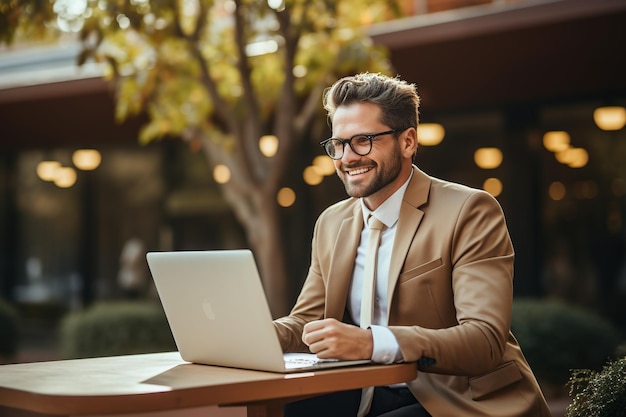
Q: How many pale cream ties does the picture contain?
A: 1